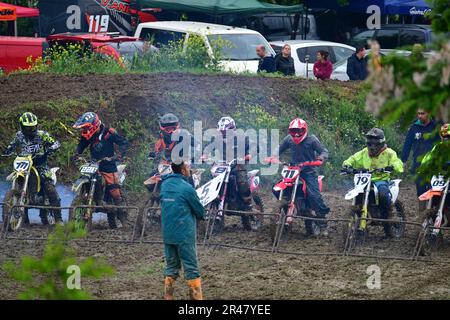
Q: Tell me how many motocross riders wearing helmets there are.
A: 7